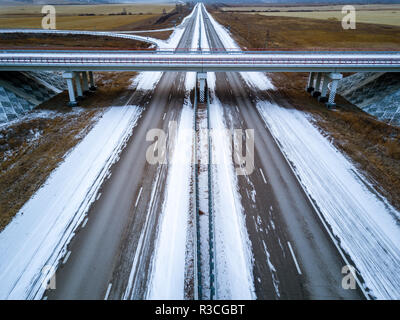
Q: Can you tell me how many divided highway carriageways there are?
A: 2